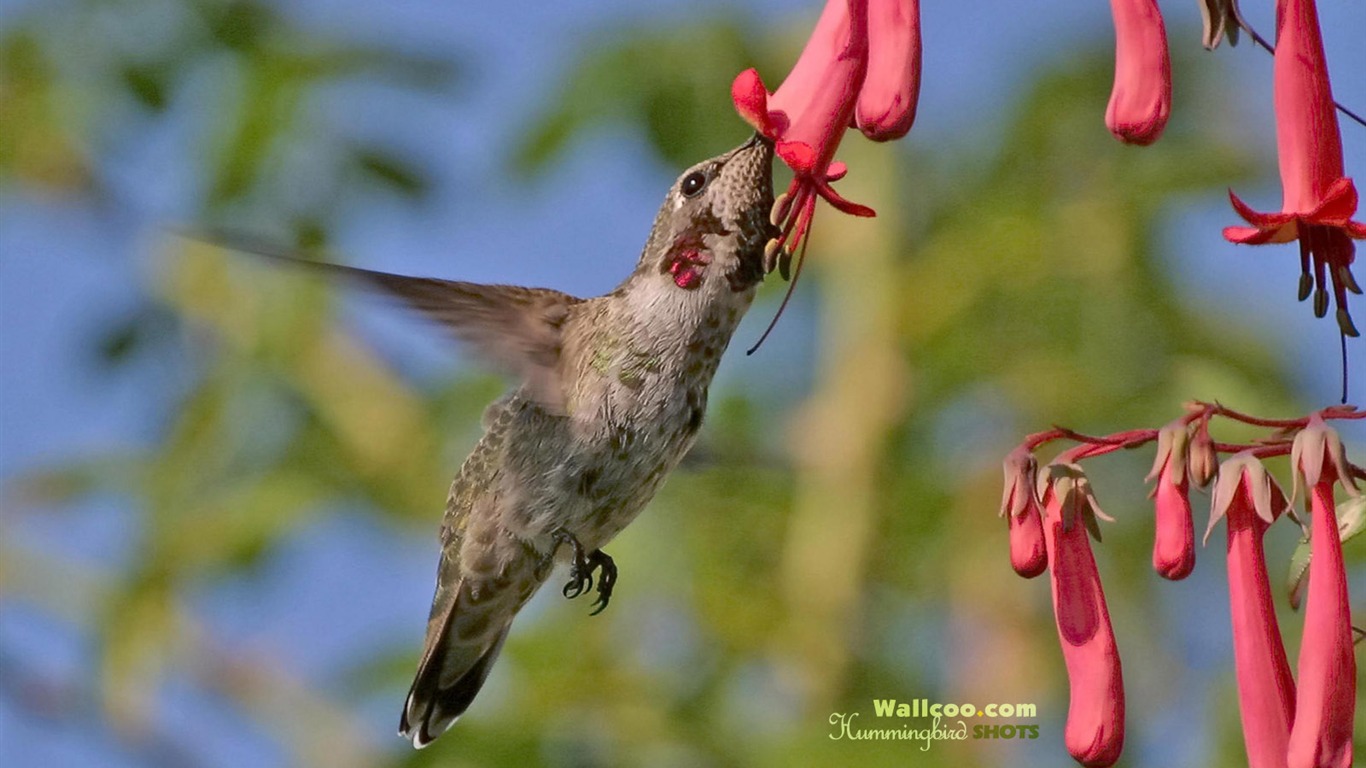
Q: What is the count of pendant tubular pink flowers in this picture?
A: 9